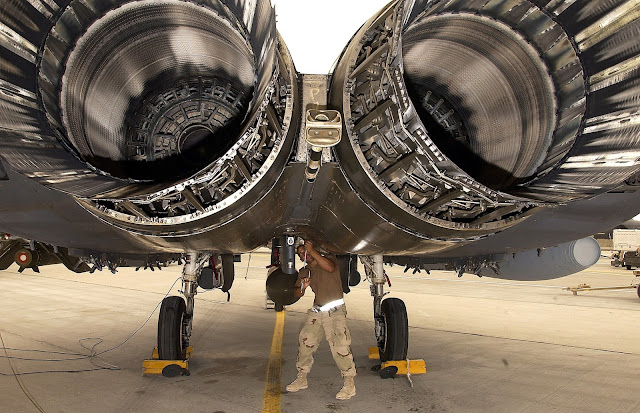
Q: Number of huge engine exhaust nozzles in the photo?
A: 2